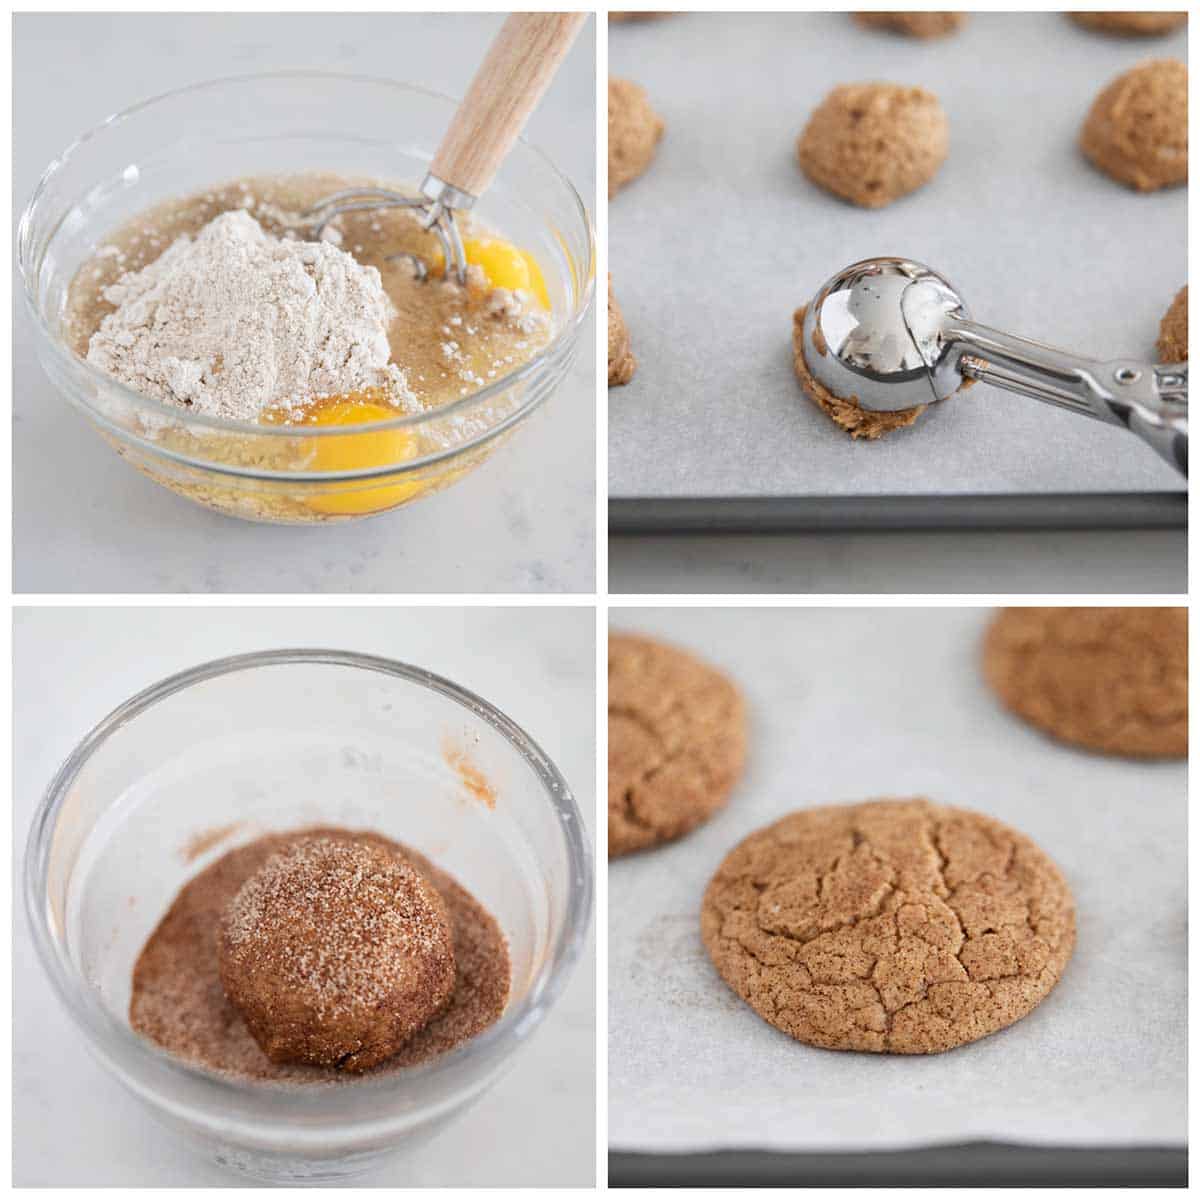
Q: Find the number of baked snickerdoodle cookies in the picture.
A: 3